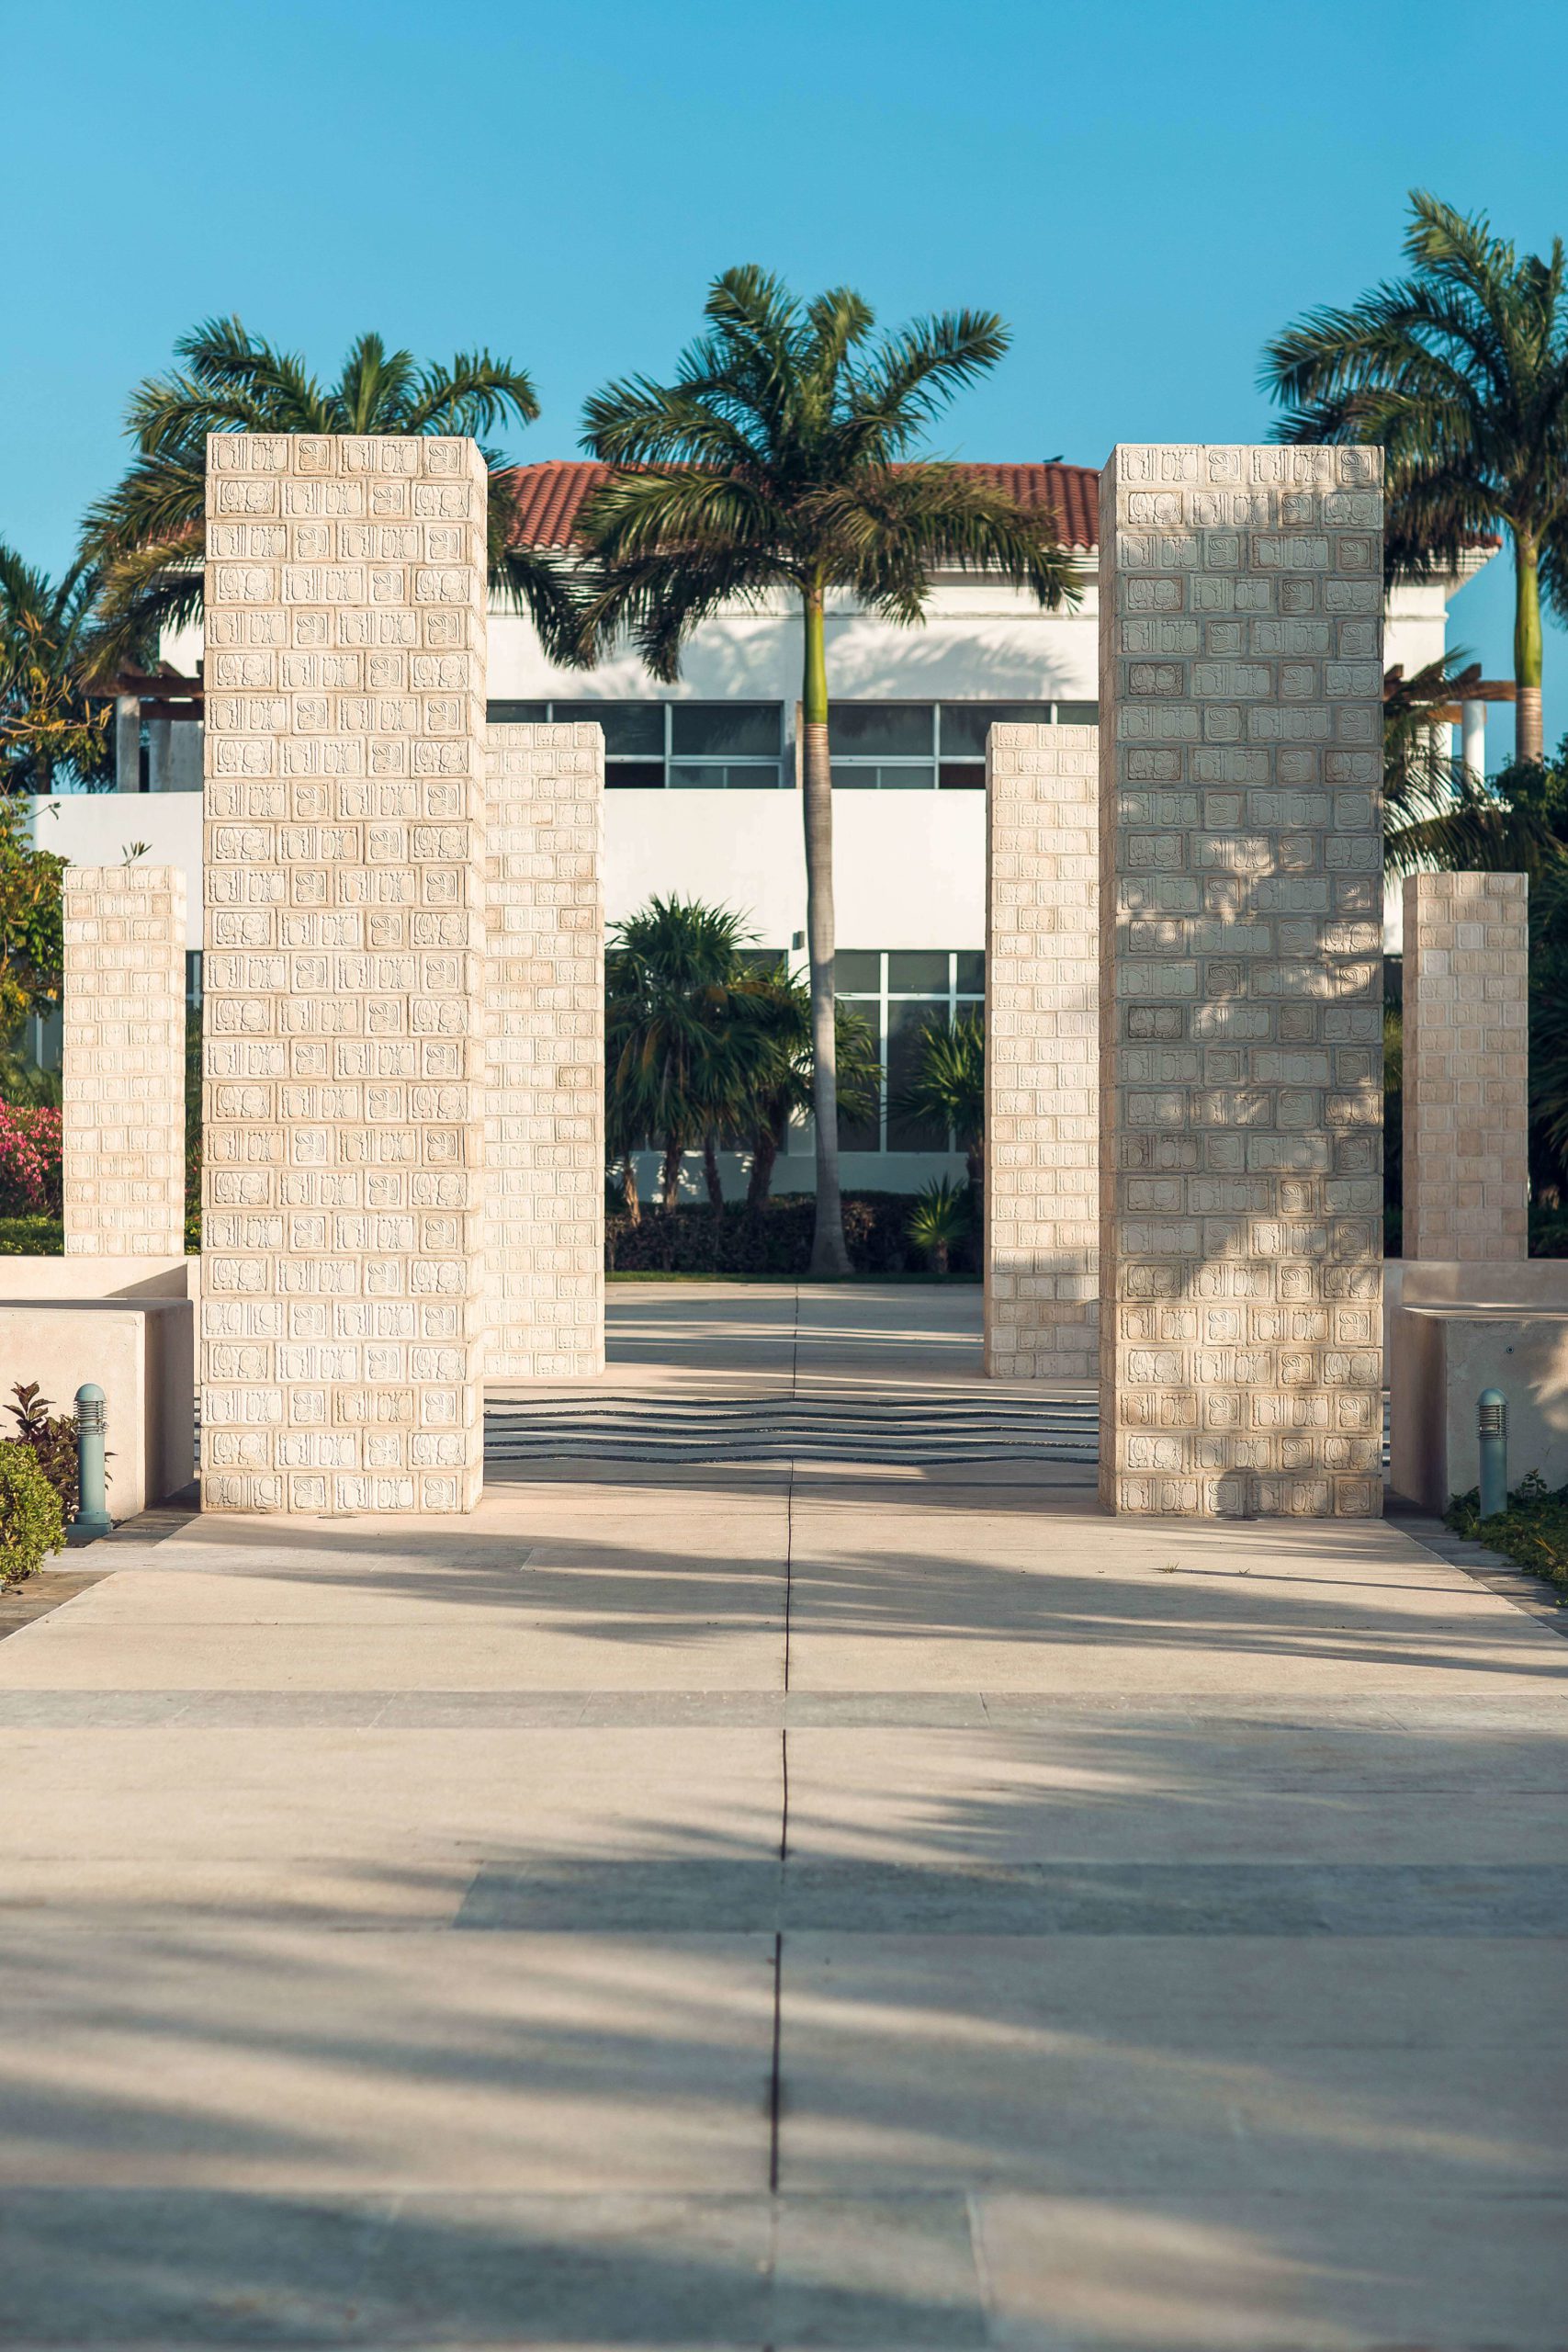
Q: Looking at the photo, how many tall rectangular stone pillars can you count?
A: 6